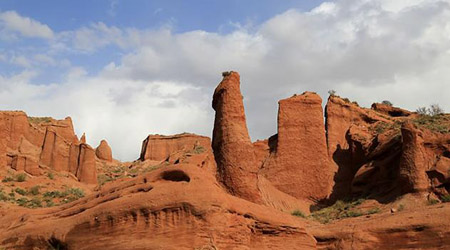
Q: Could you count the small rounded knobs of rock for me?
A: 1